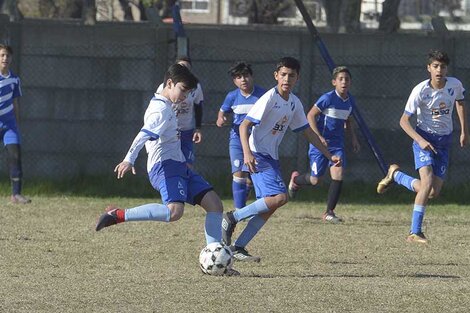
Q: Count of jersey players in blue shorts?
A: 7